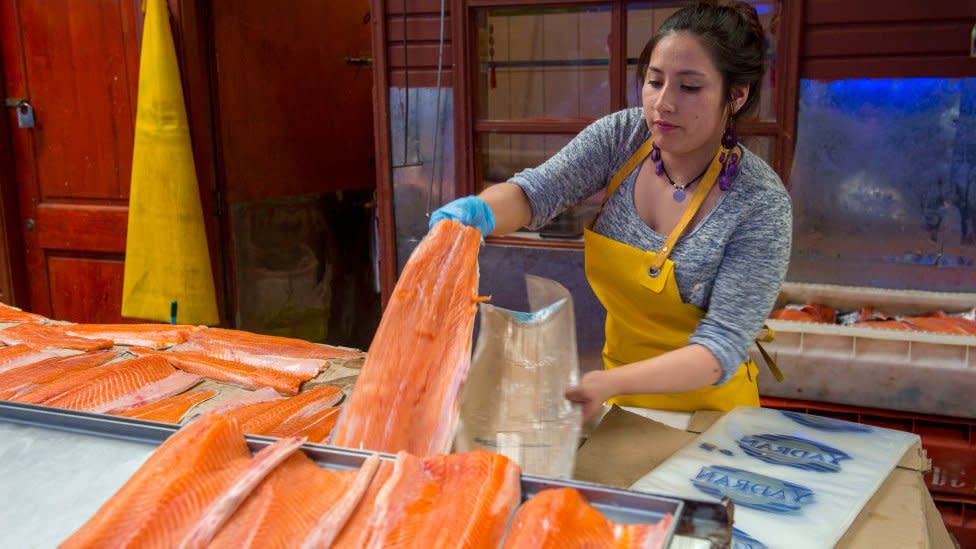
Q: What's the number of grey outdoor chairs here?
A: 0